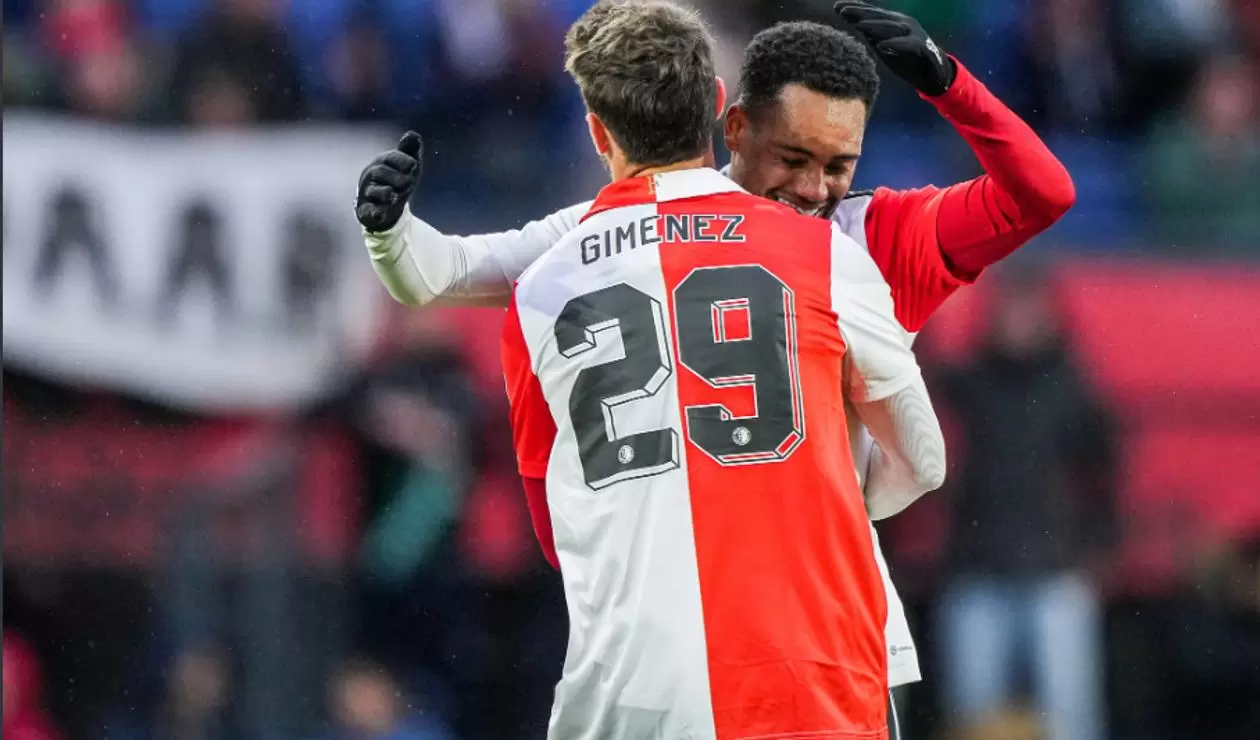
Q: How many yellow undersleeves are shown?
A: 0